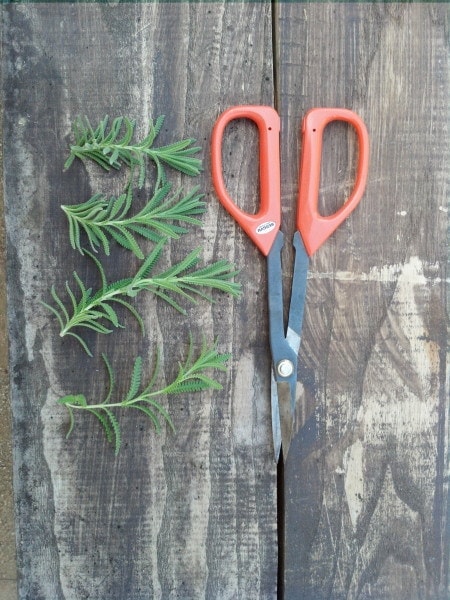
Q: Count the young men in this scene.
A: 0